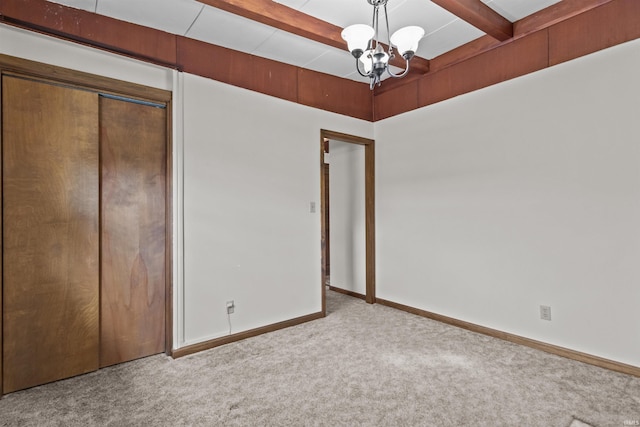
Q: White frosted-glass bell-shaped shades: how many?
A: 3